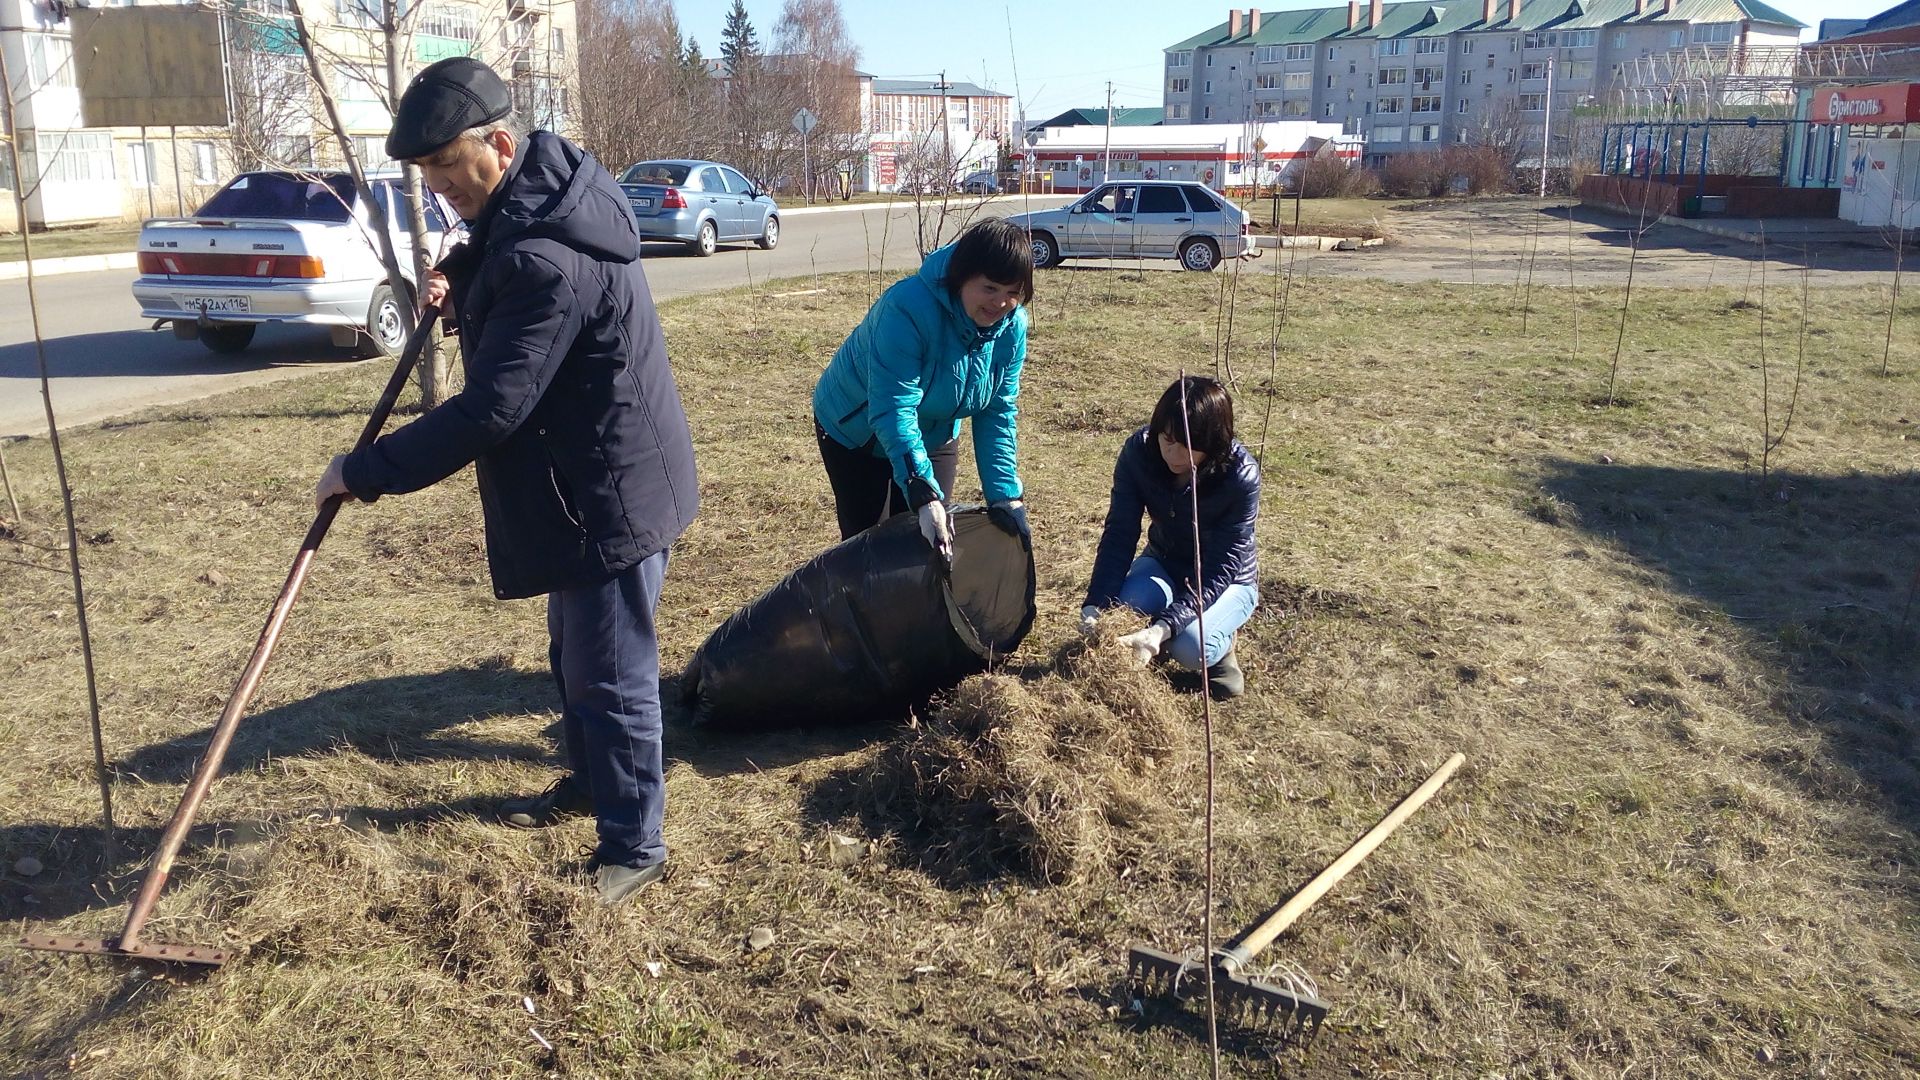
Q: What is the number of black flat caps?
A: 1